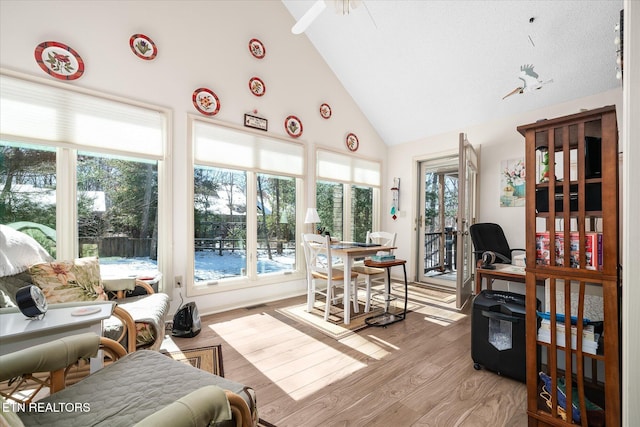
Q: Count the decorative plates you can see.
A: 8